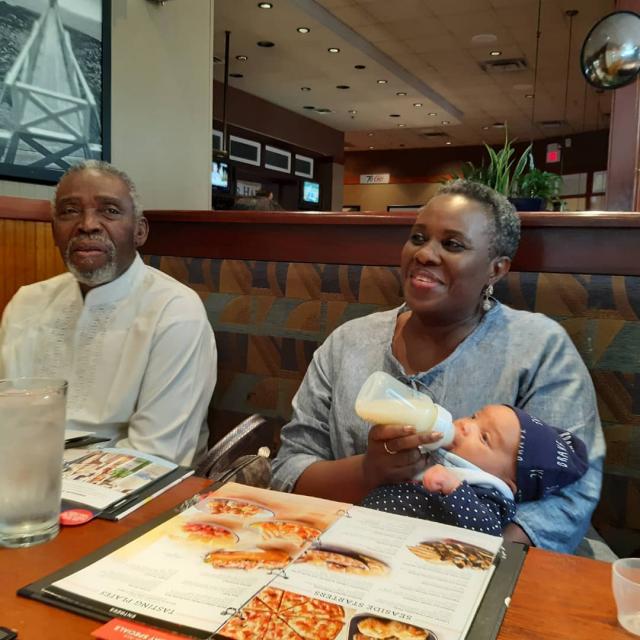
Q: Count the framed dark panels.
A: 4